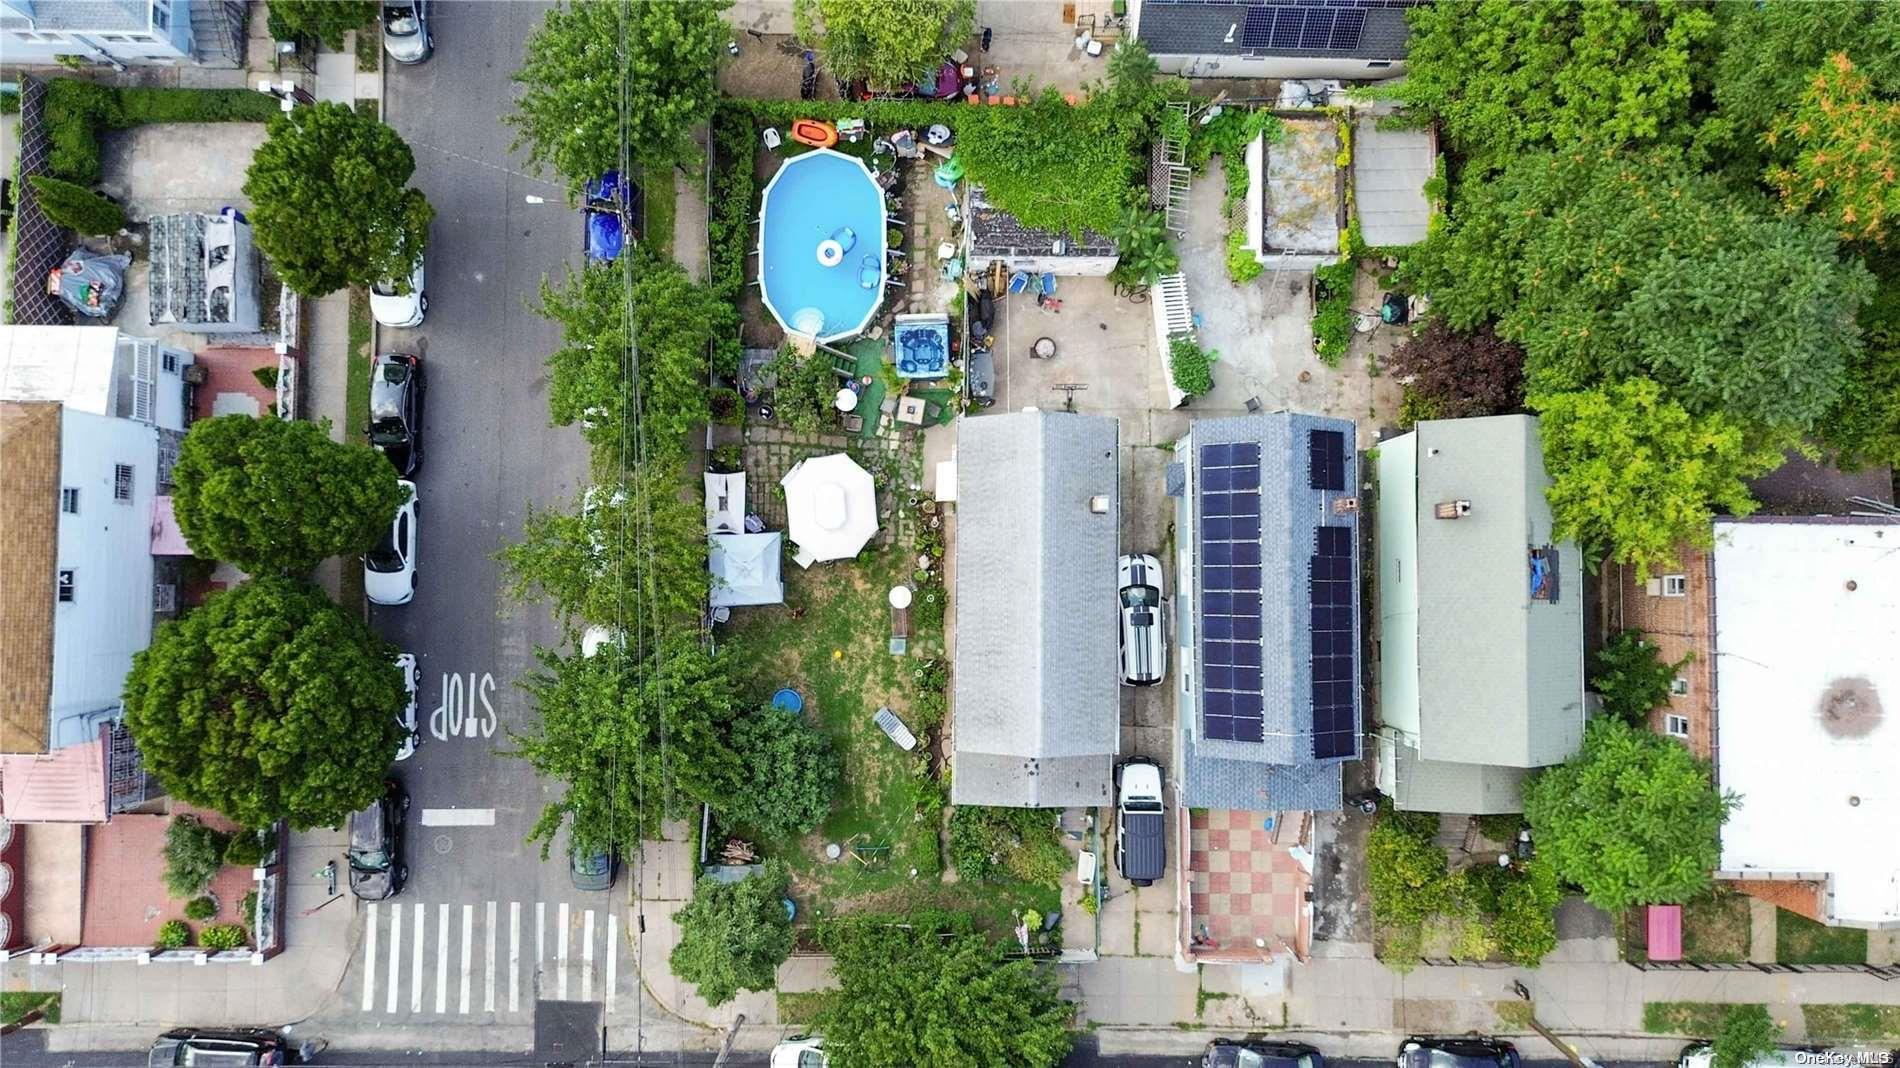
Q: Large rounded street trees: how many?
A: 3